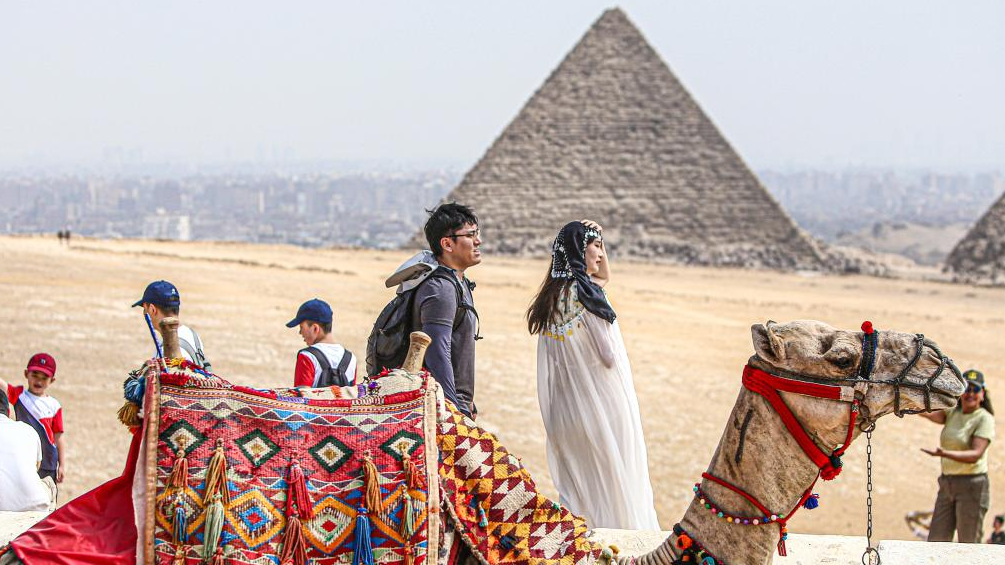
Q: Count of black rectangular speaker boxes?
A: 0